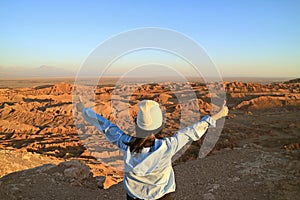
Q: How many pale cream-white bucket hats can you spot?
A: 1